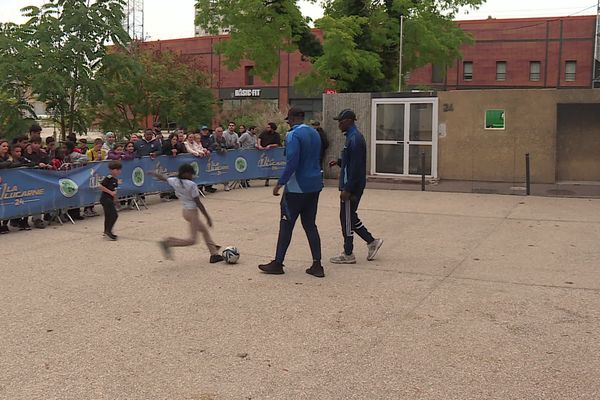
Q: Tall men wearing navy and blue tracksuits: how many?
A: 2